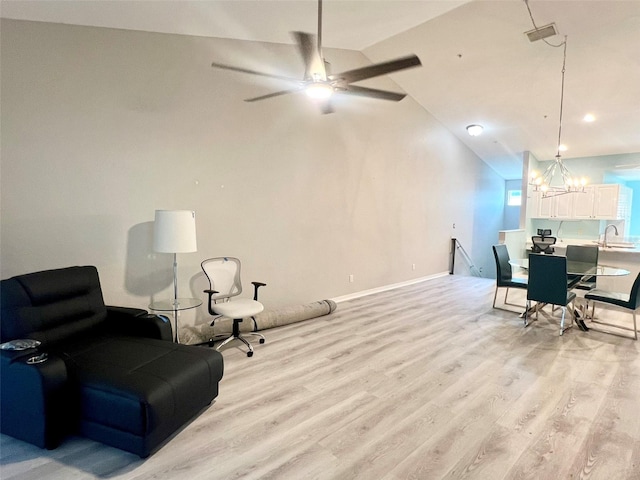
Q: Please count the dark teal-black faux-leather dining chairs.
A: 4